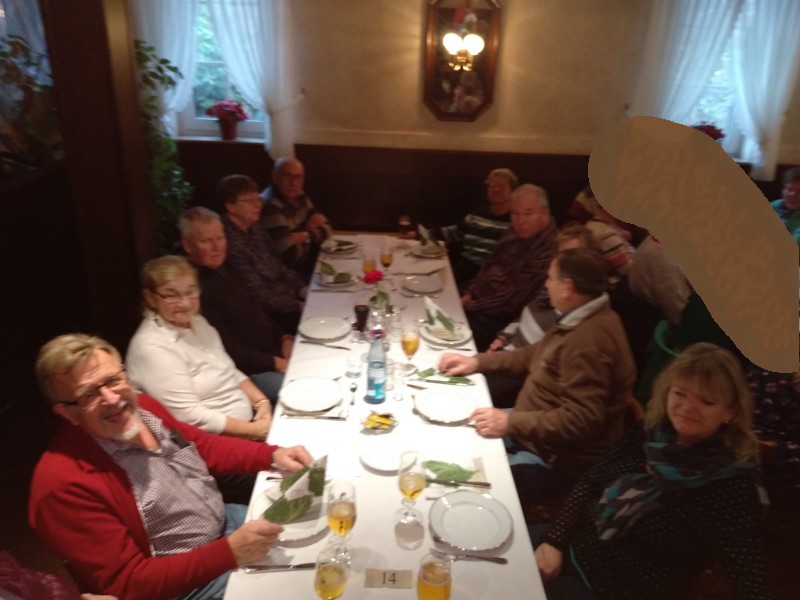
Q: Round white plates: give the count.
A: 11